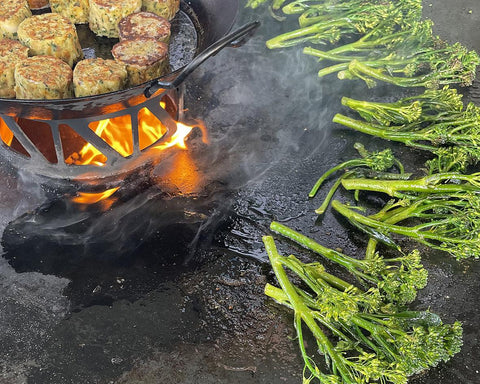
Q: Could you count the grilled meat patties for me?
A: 10